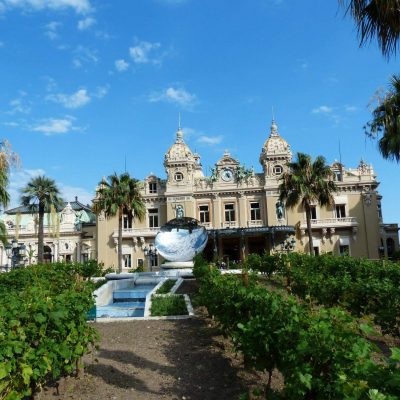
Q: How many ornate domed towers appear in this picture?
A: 2